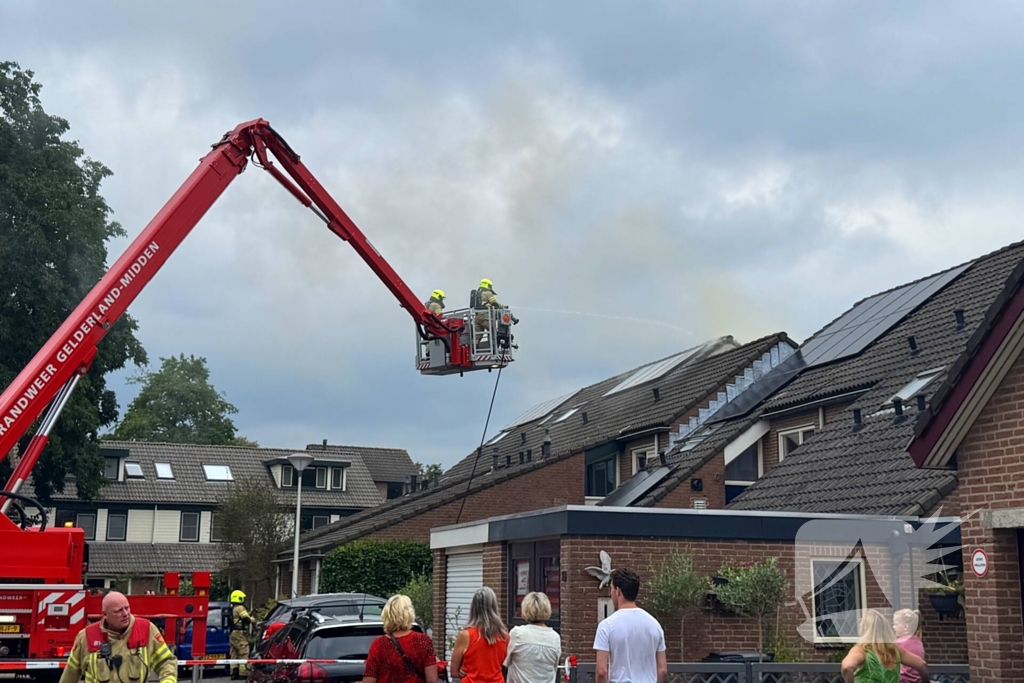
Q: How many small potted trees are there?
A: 2